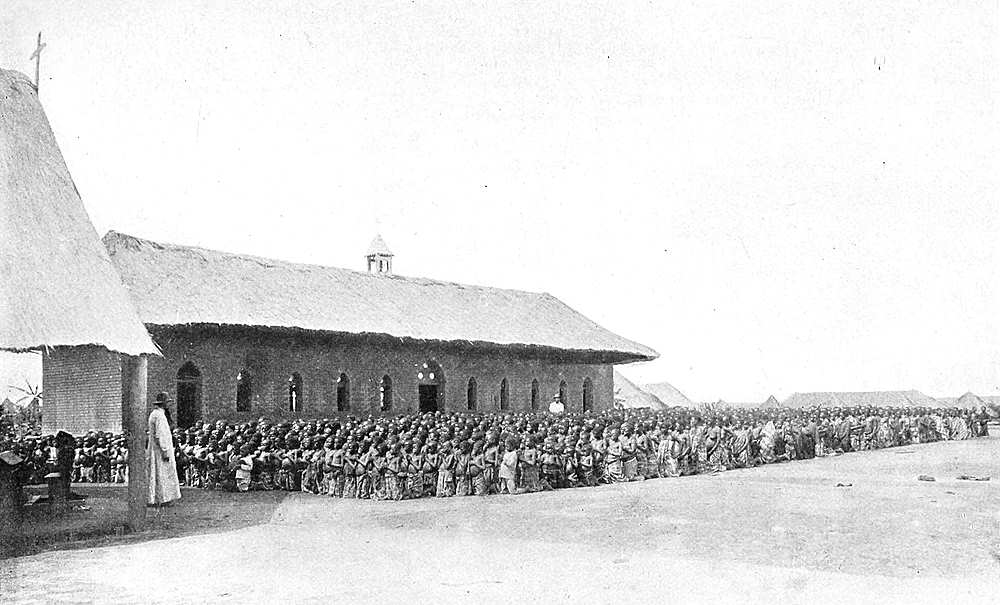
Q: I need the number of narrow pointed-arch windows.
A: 9